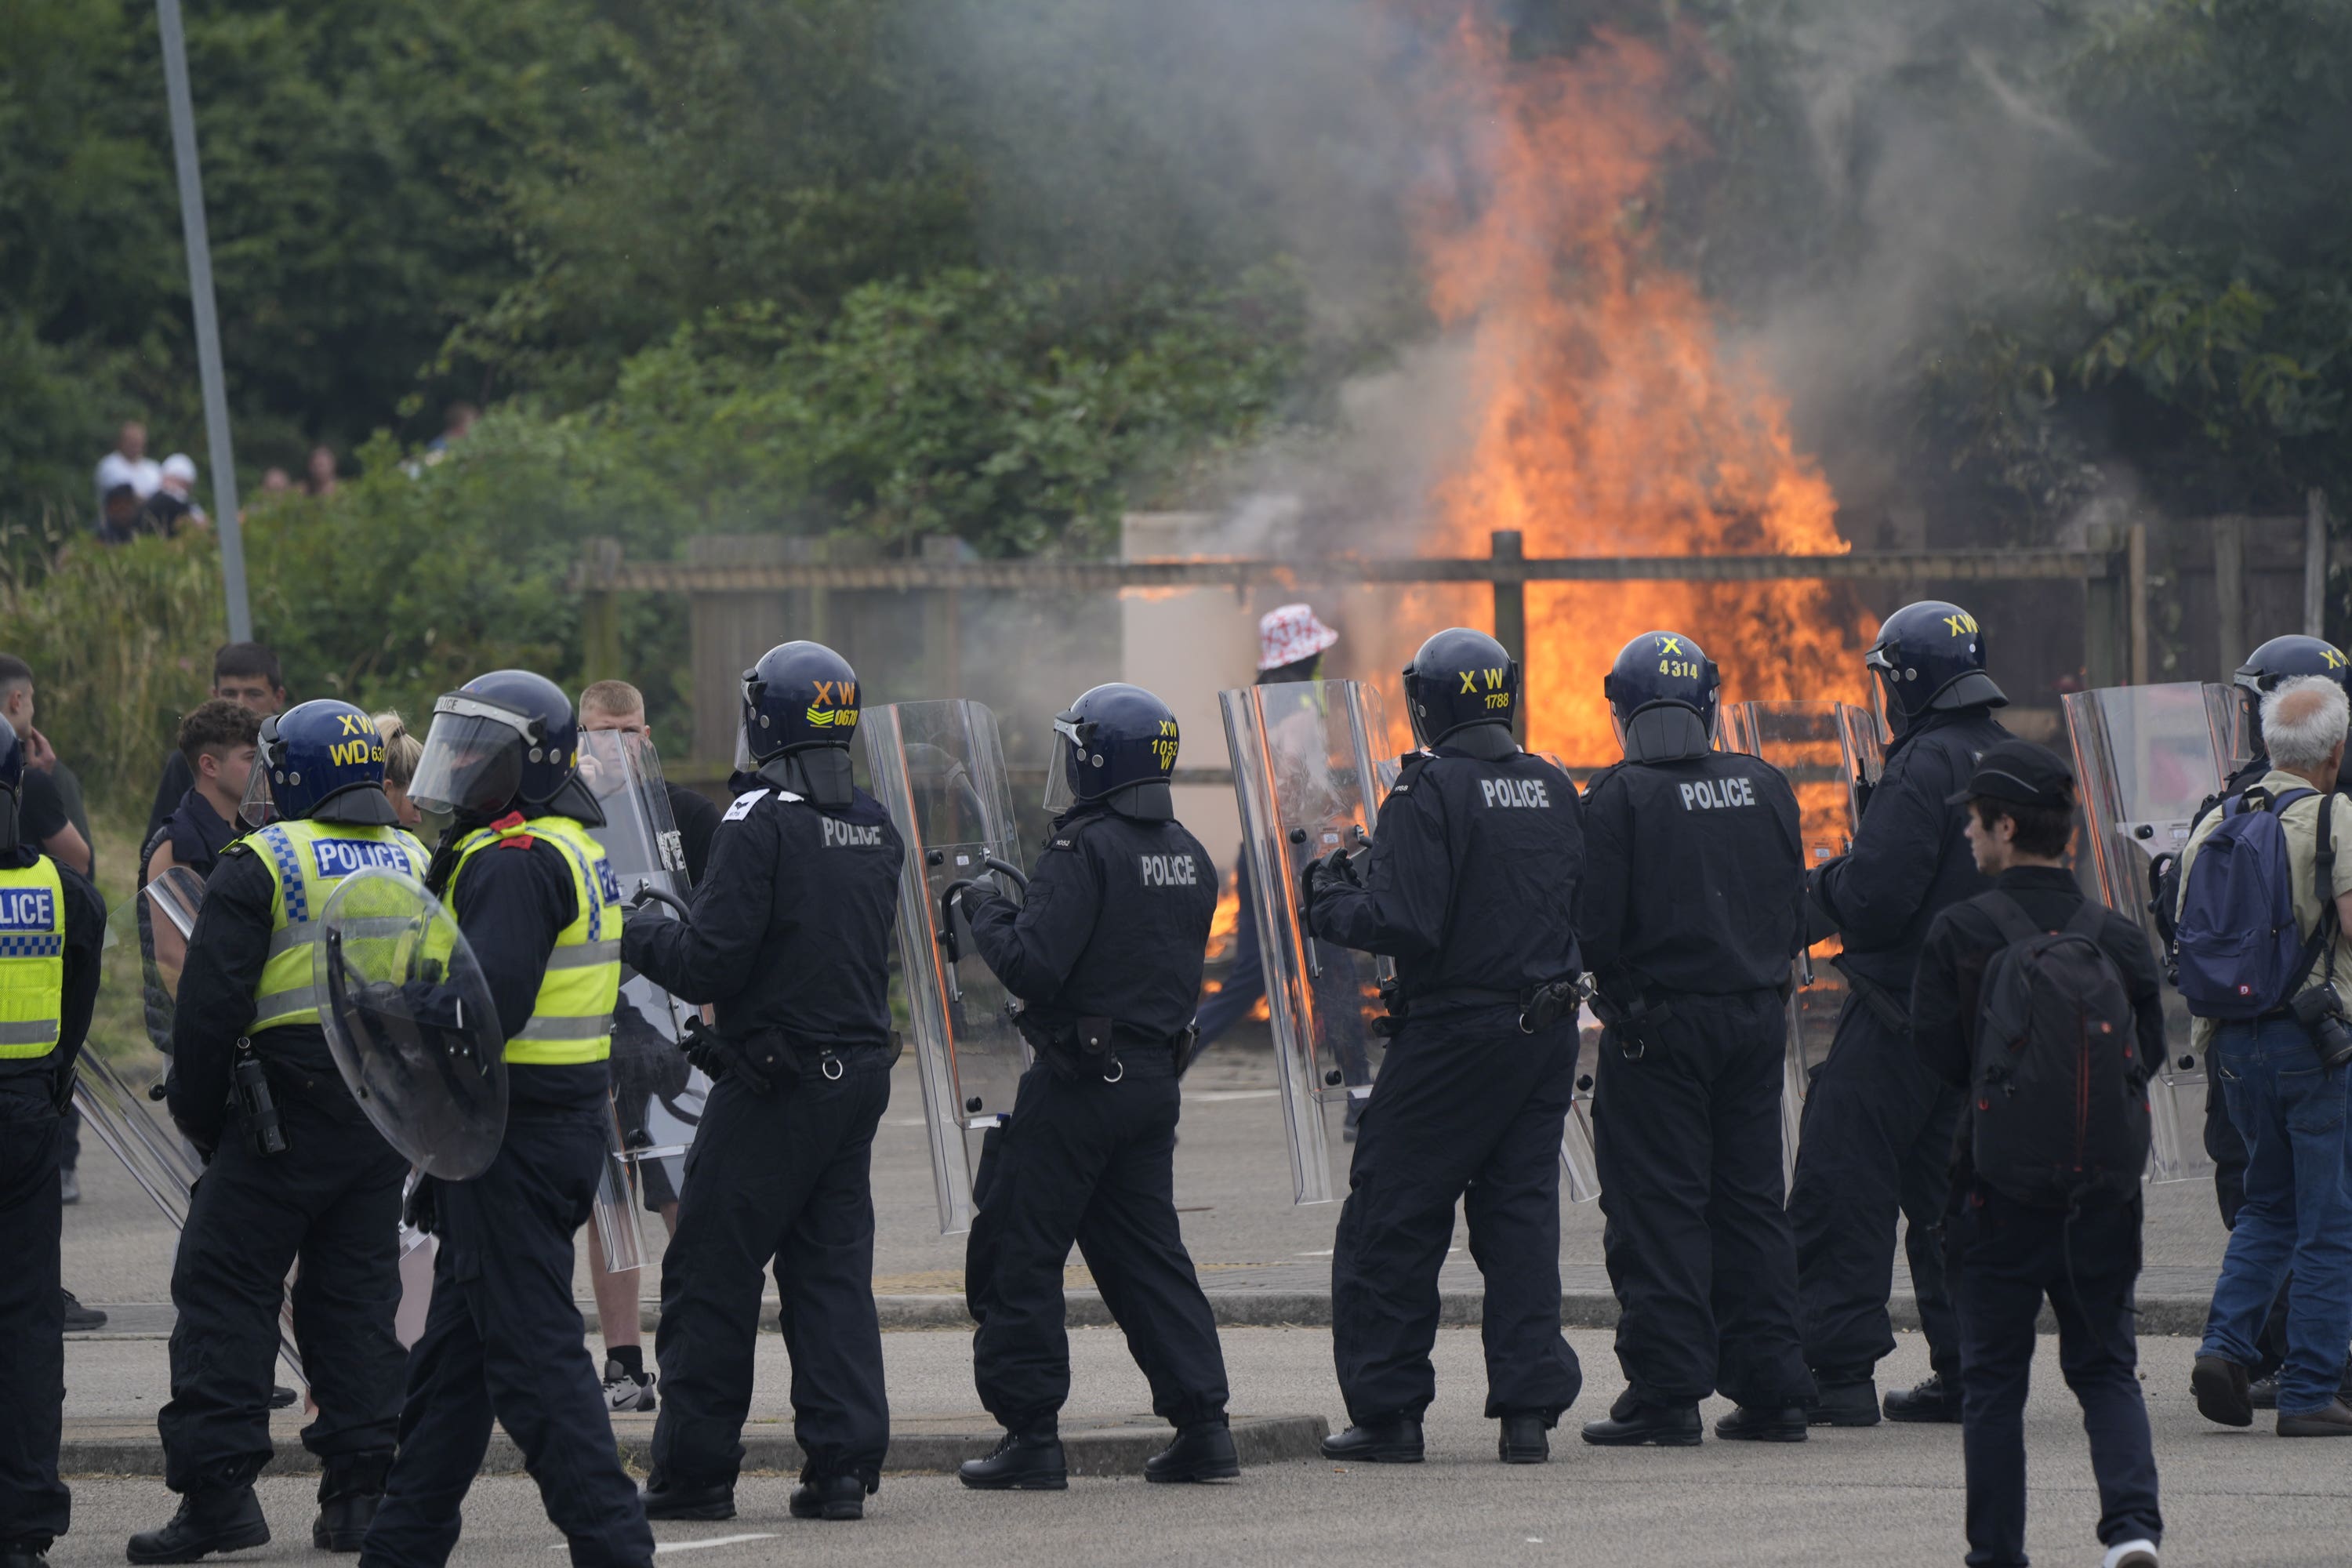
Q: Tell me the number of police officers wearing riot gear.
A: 9